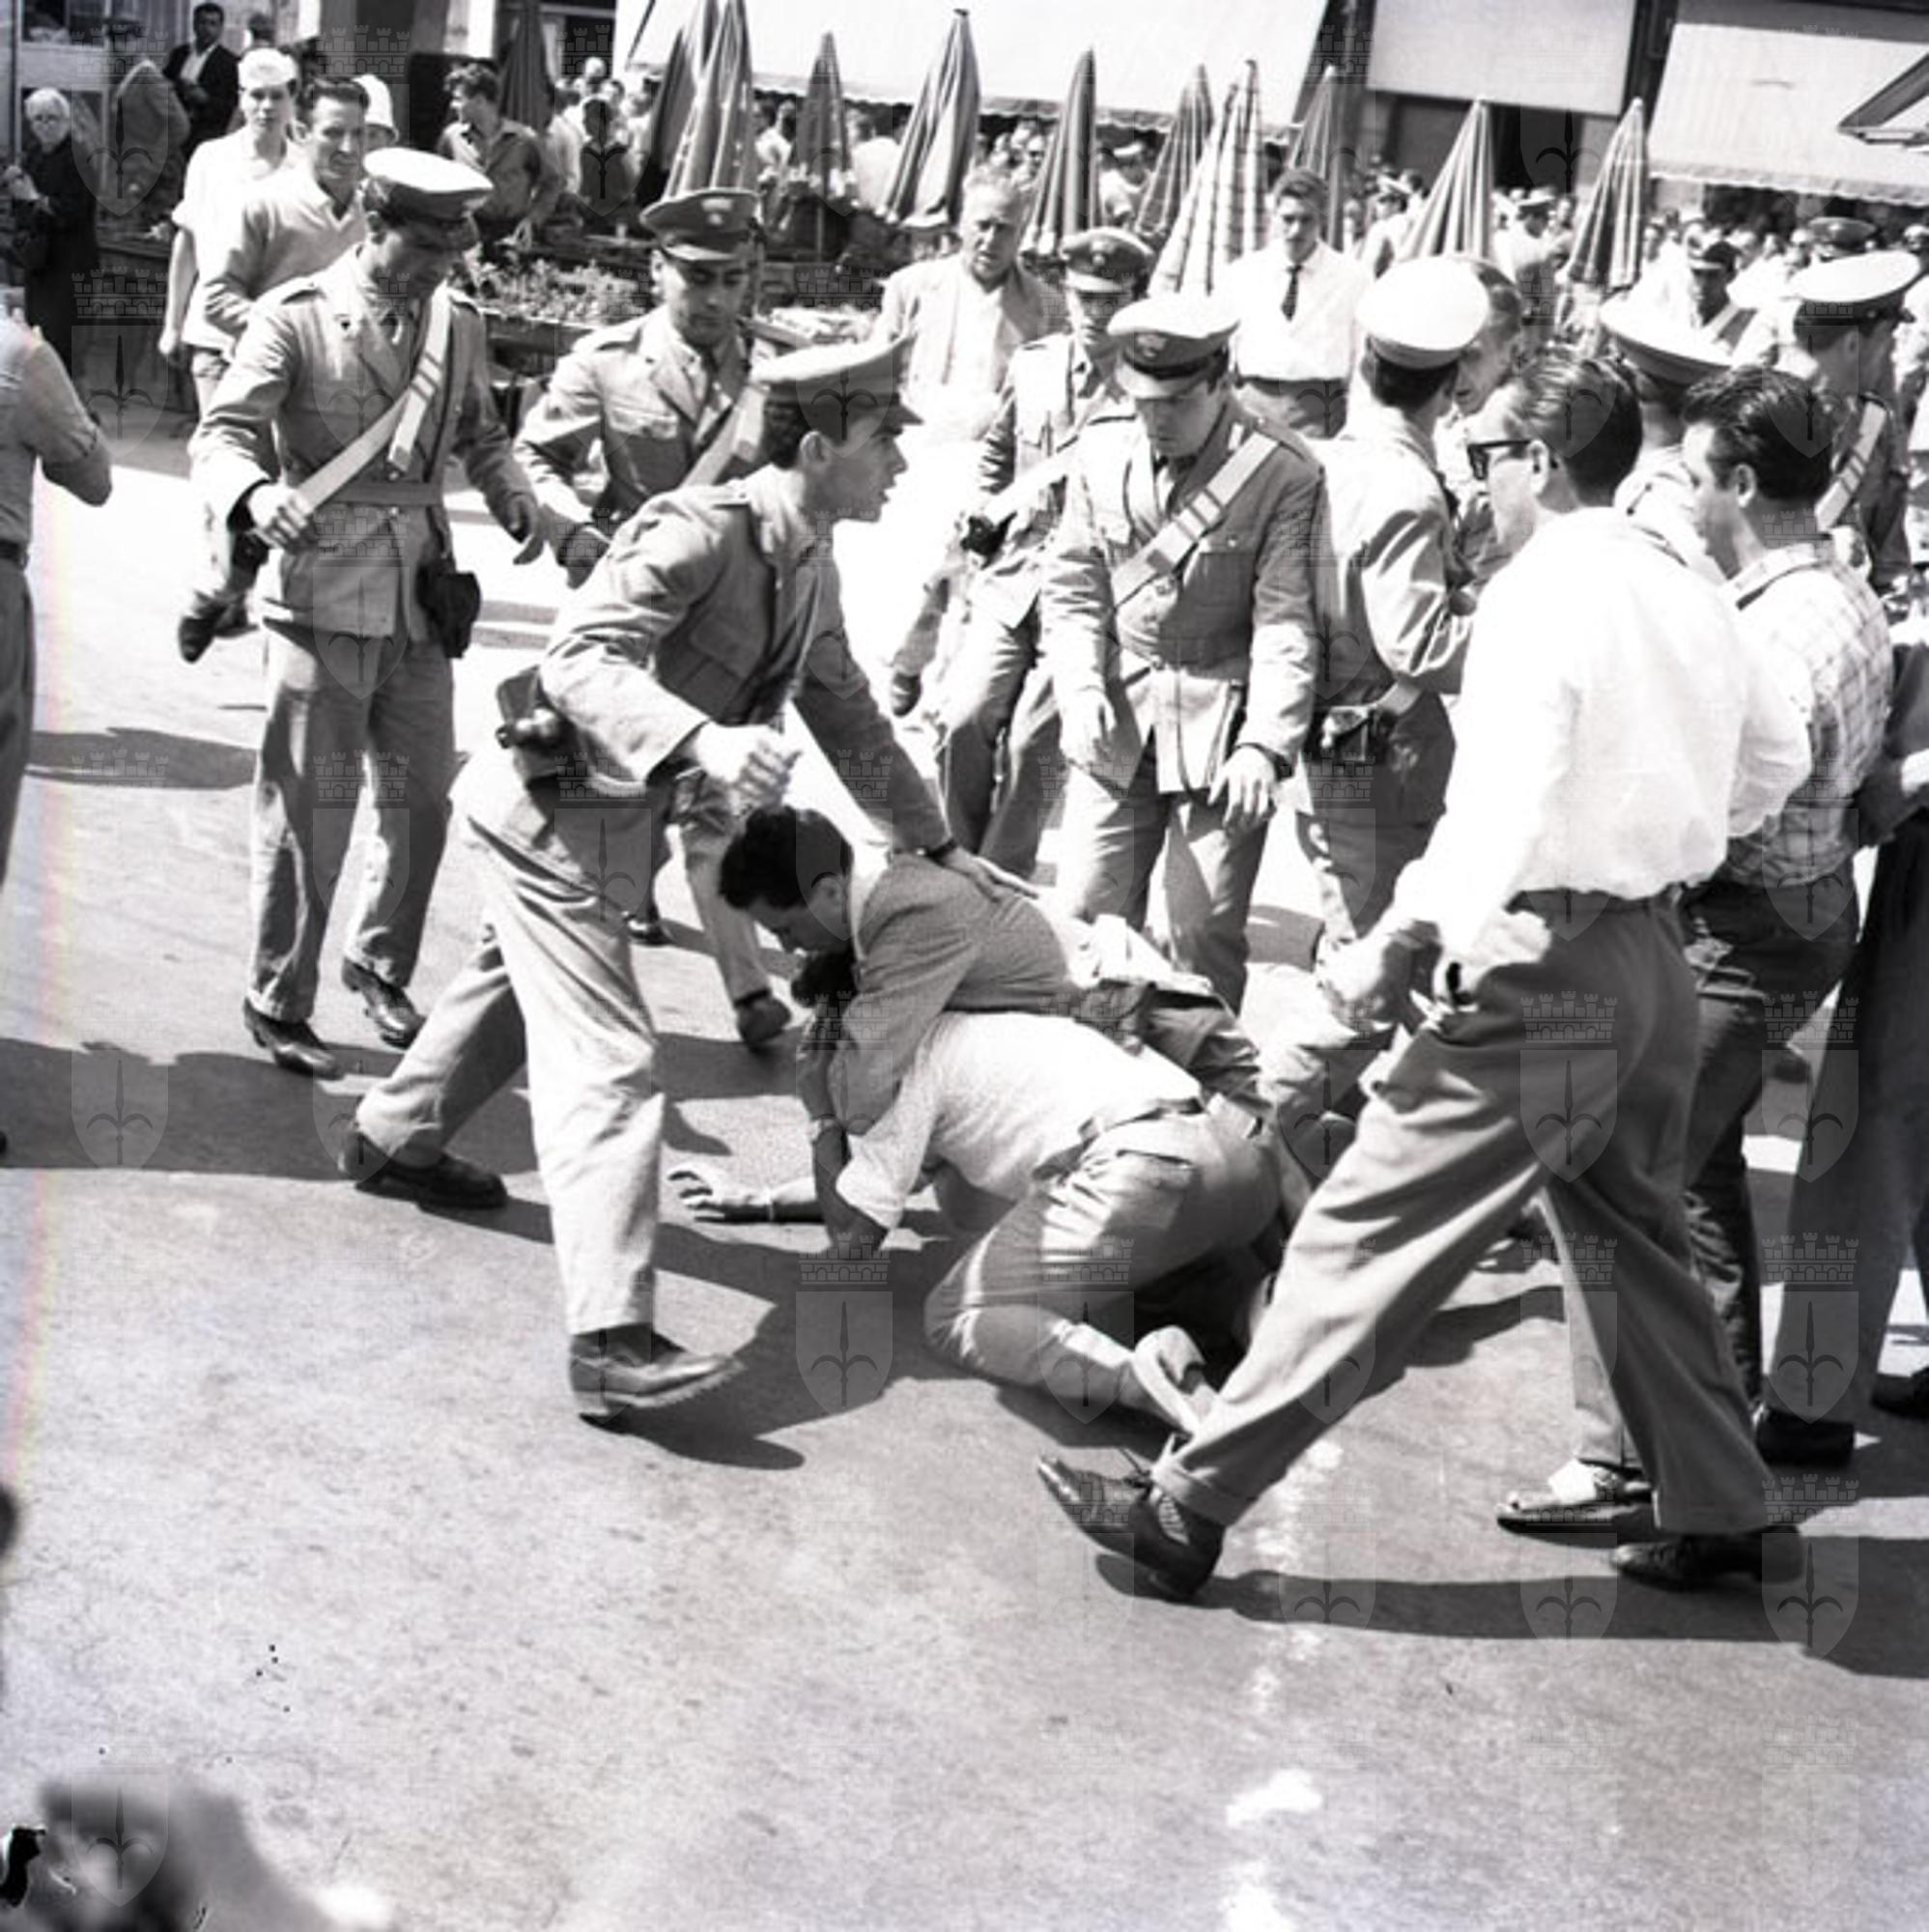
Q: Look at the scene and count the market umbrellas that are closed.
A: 11